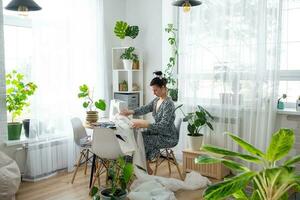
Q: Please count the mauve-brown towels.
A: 0